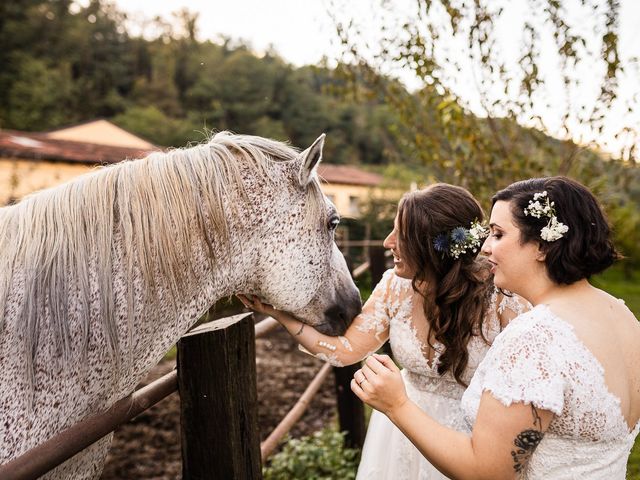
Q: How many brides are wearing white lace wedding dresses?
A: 2